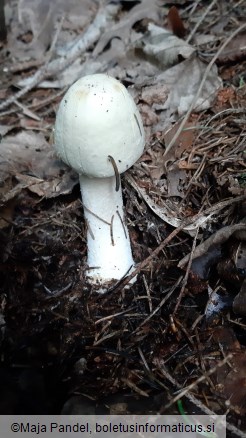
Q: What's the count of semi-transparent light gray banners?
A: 1